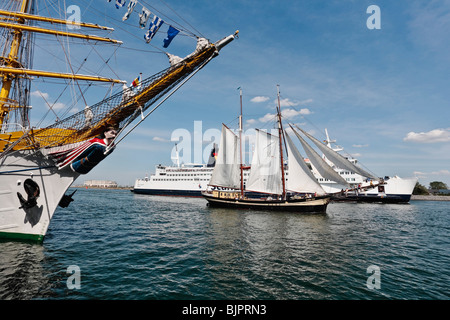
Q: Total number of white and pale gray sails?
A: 5